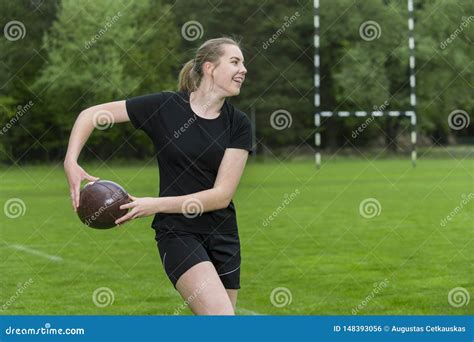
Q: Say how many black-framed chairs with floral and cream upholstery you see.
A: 0